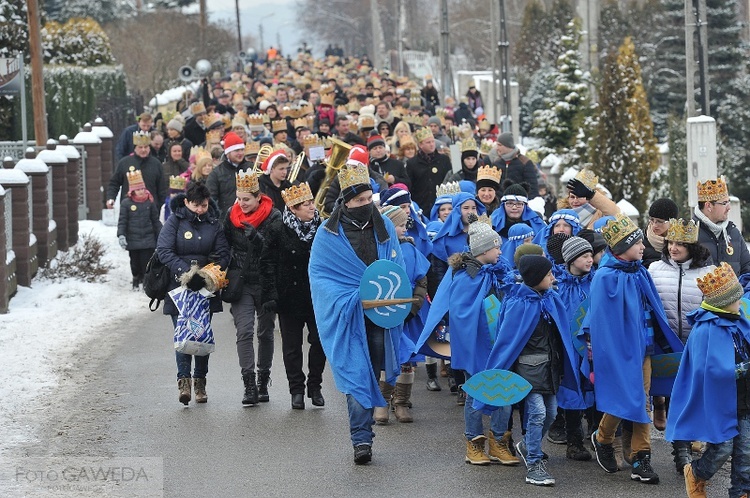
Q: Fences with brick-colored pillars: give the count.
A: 1